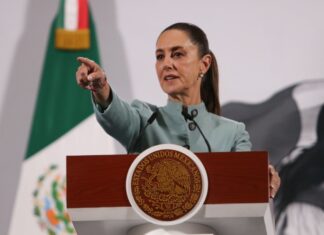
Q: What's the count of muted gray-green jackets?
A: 1